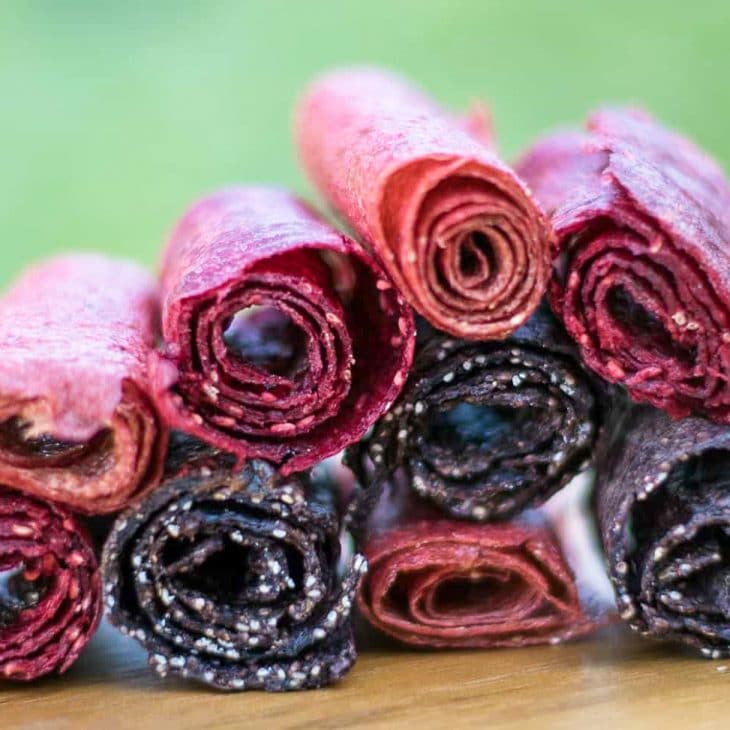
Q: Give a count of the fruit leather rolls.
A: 9